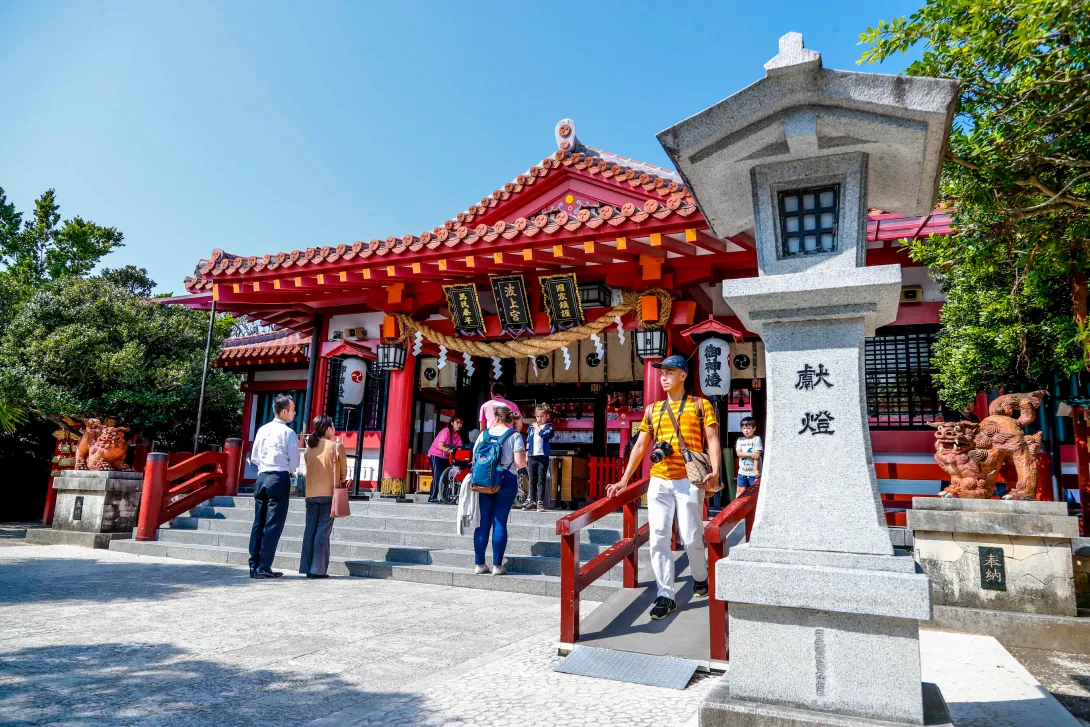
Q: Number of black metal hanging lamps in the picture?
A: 2